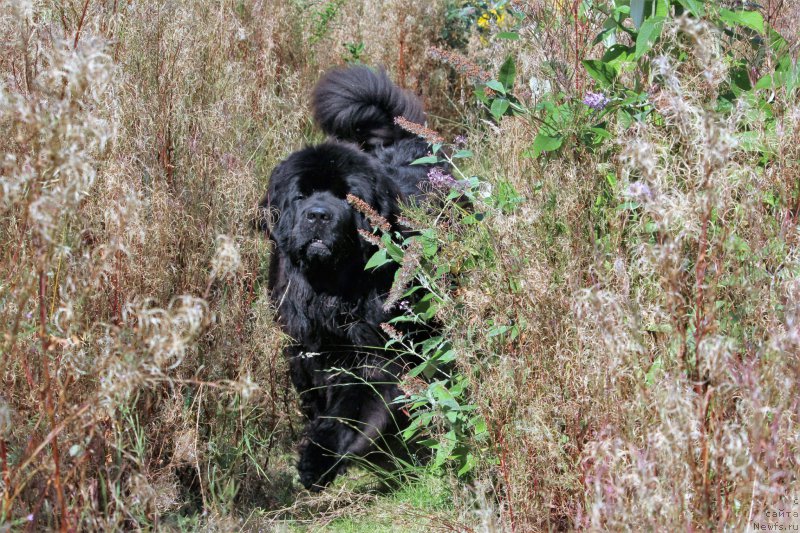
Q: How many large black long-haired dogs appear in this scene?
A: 1